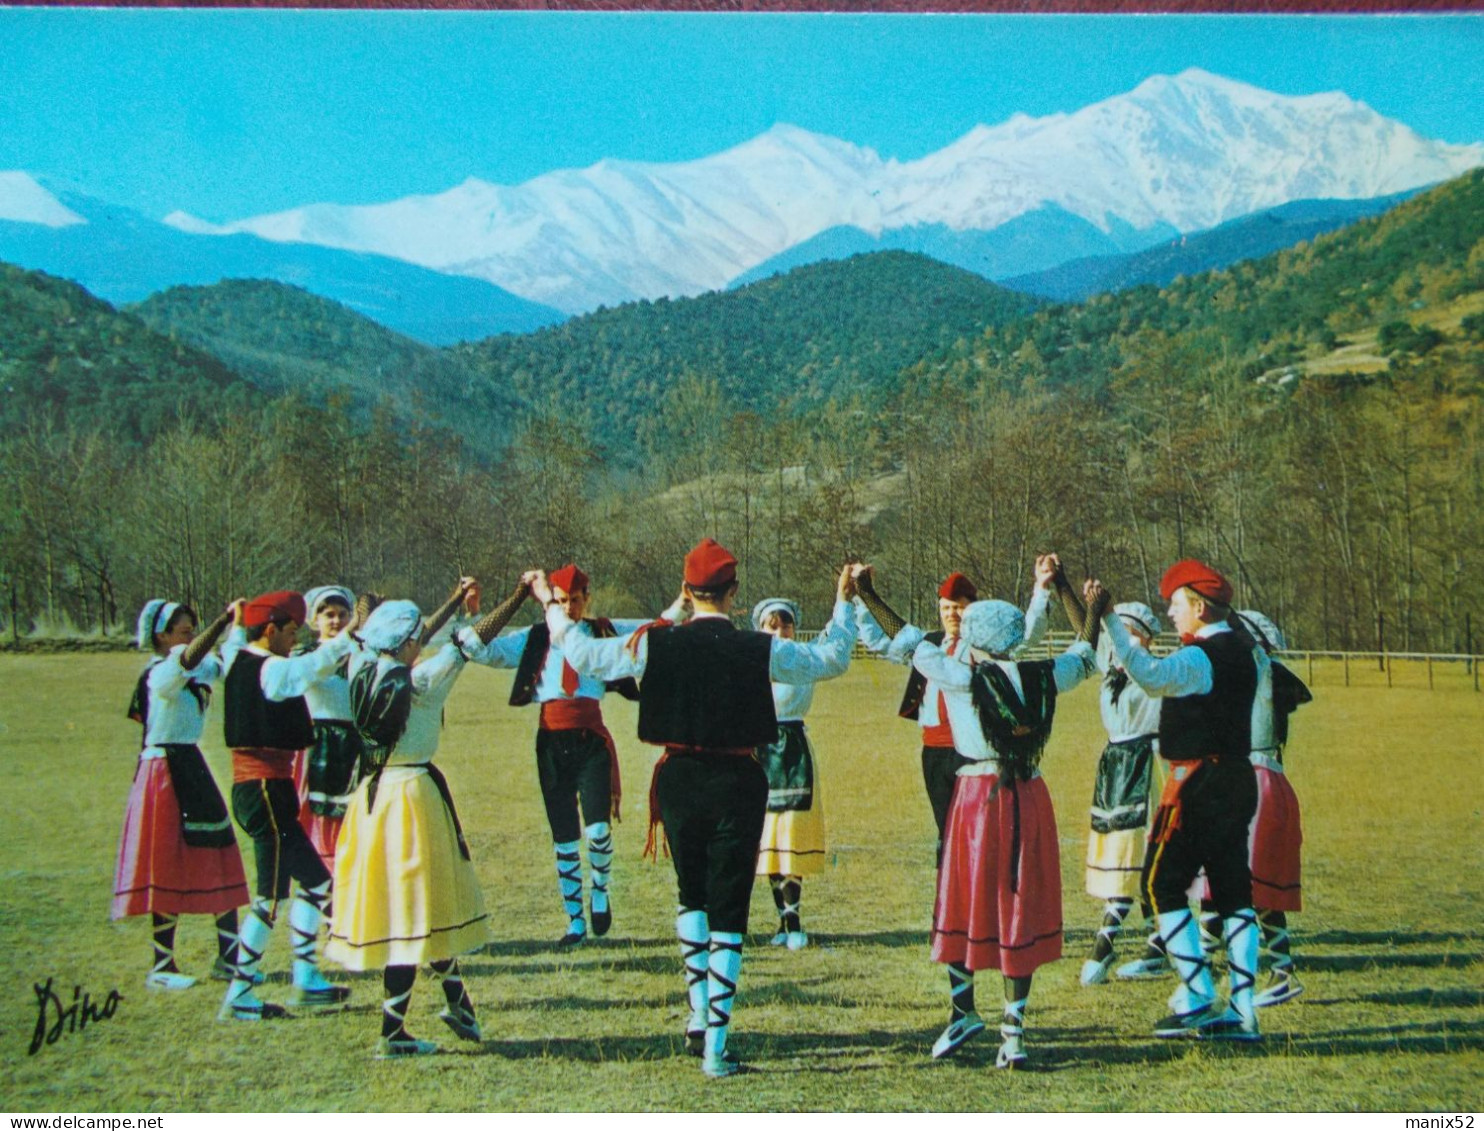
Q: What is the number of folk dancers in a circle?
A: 12